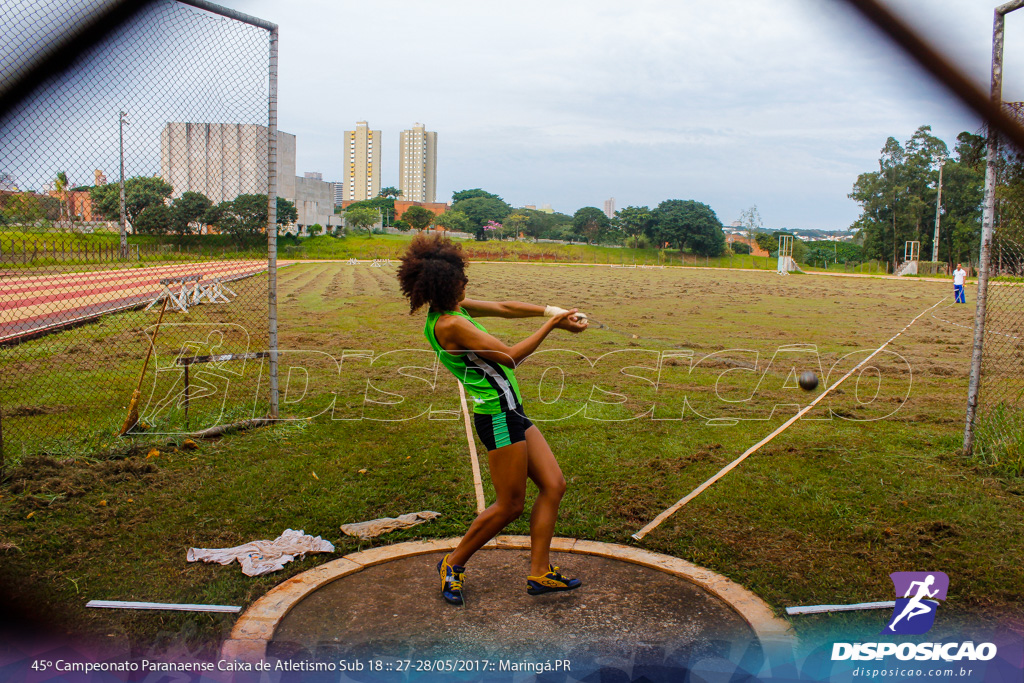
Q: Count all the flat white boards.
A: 2